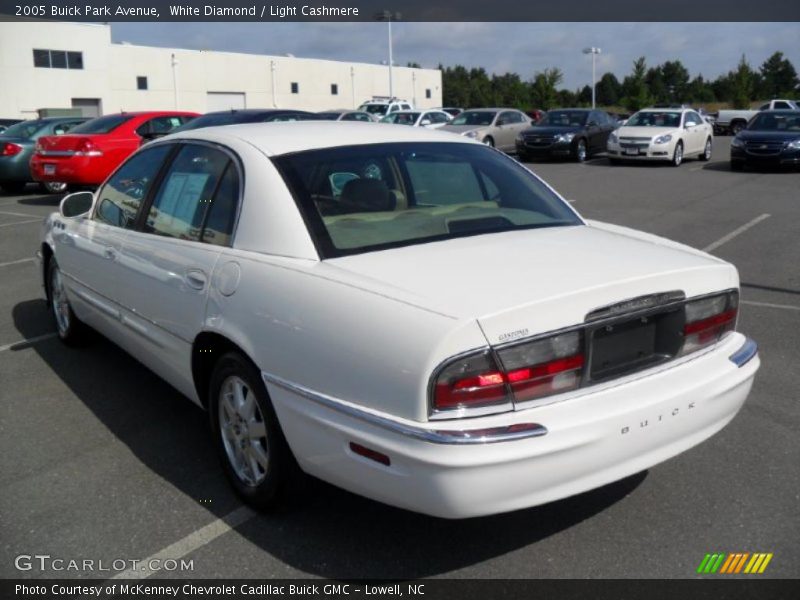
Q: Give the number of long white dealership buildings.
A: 1